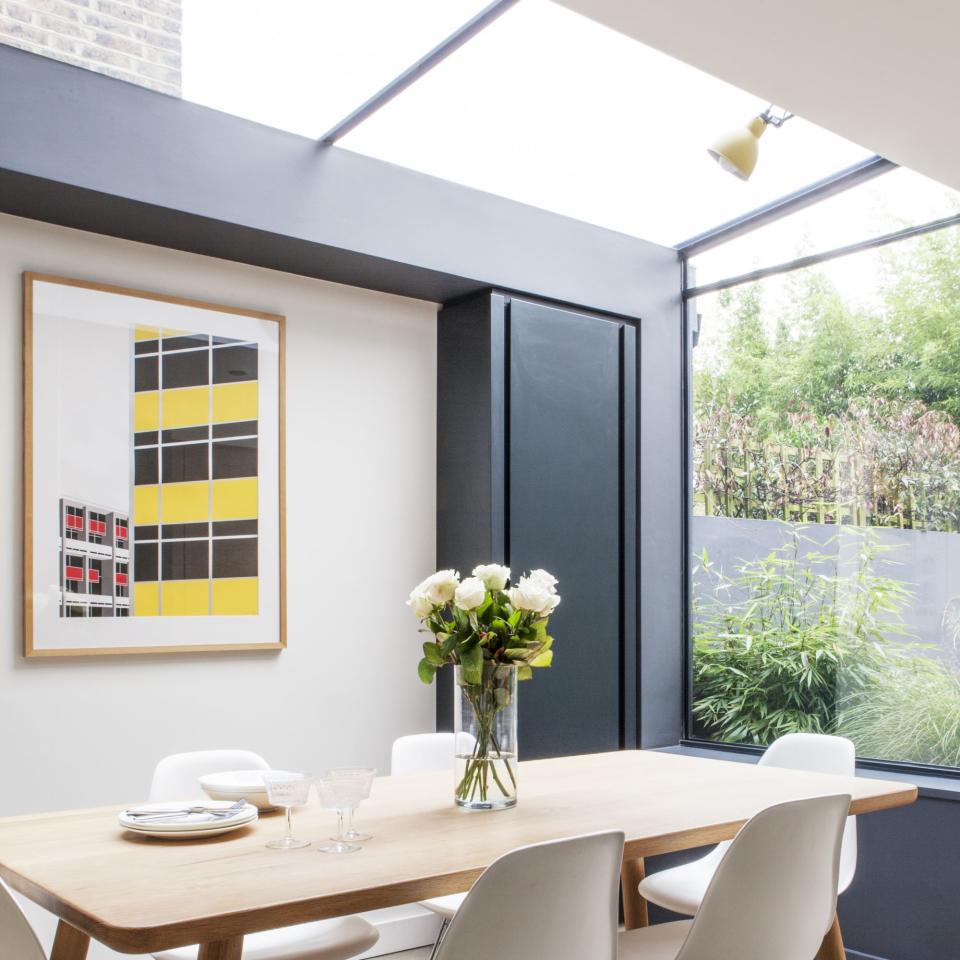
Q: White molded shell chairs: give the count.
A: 6